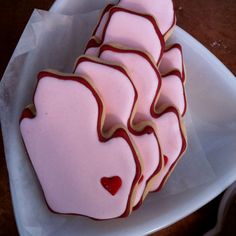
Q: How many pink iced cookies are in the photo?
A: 5